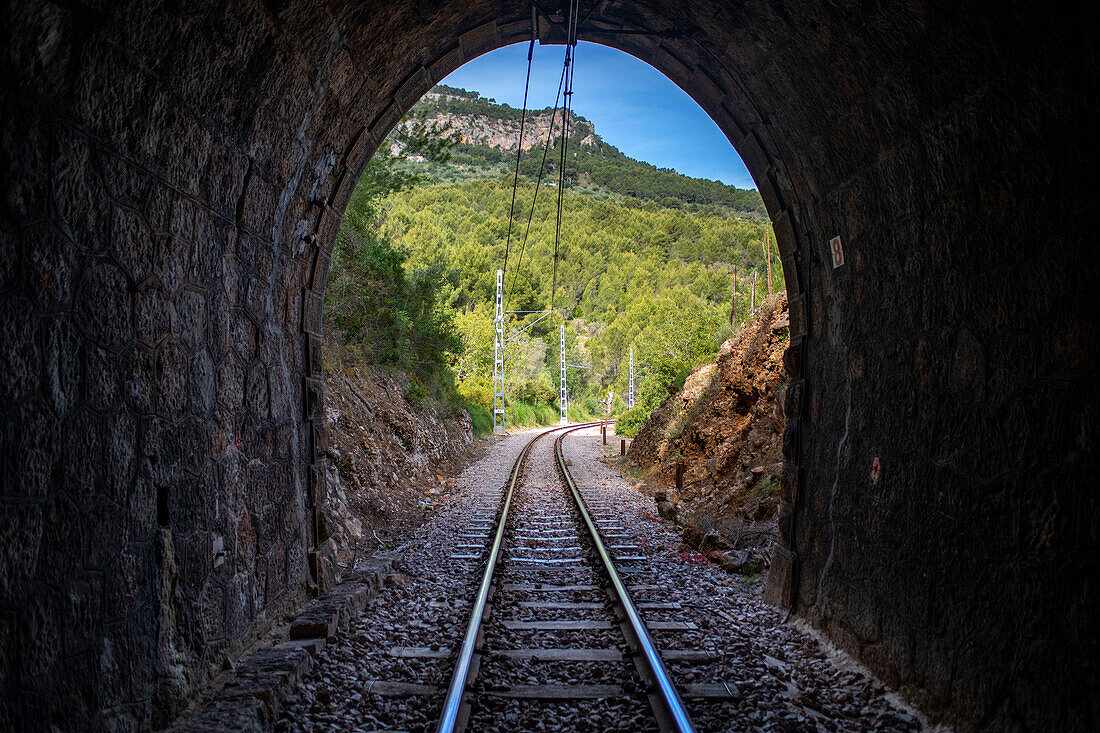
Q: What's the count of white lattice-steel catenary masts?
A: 3